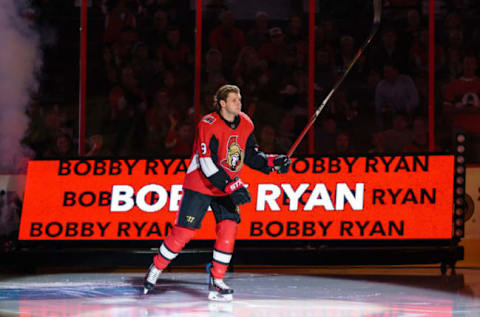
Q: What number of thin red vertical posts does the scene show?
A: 4